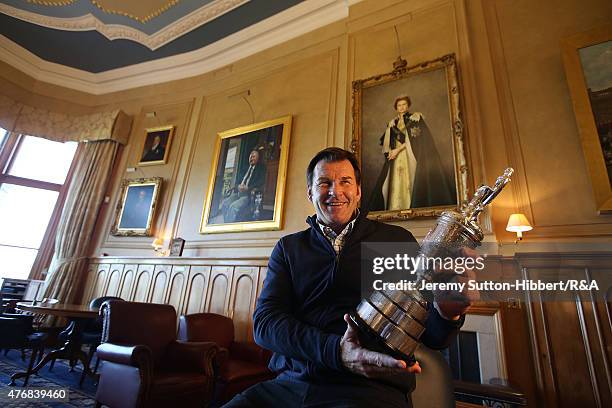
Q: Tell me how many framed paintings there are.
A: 5